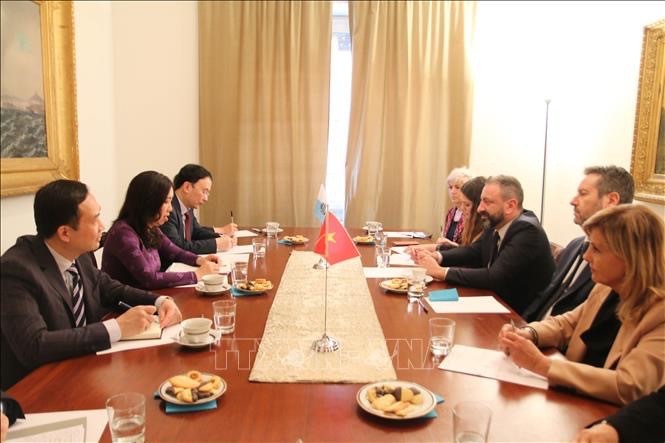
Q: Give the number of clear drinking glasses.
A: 11